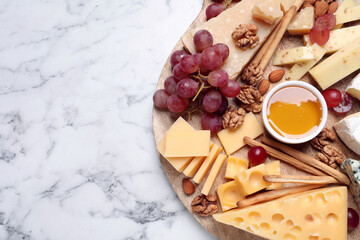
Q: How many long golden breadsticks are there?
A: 6